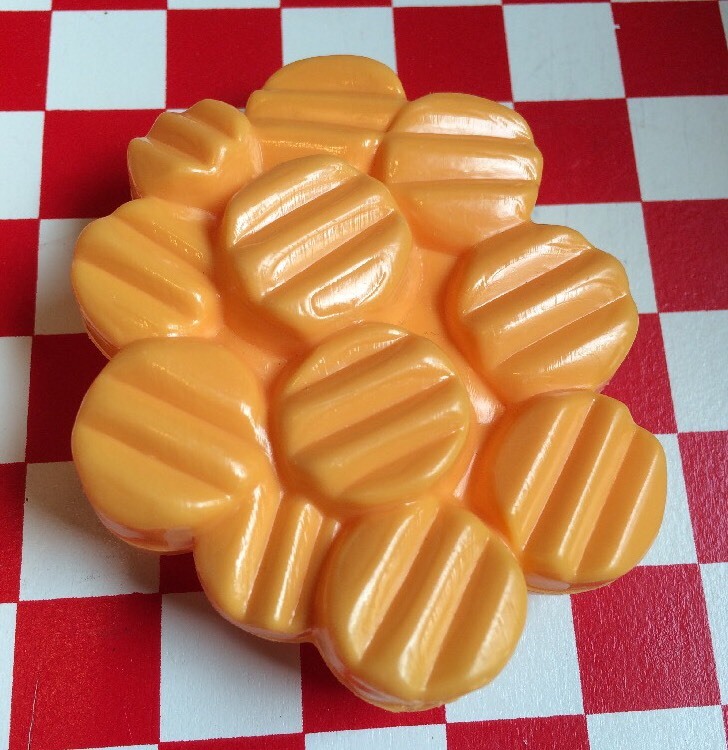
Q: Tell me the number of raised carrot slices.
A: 11